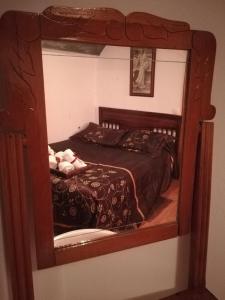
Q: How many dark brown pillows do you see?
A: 2